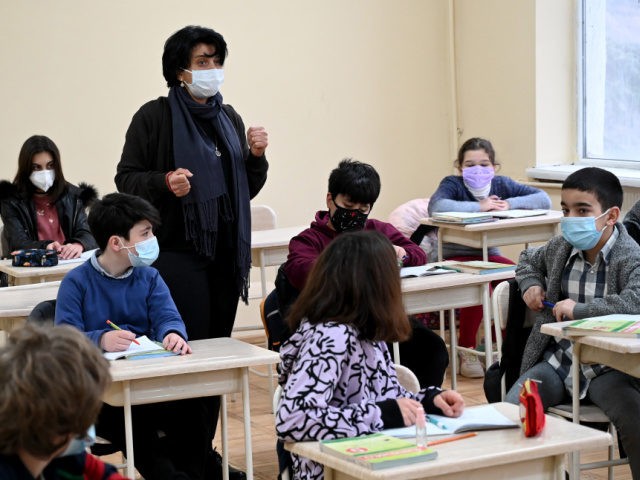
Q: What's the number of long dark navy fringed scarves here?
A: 1